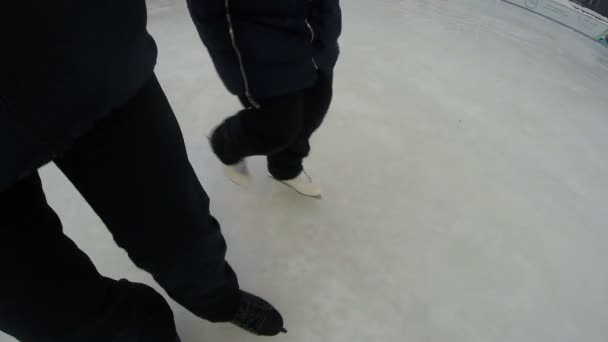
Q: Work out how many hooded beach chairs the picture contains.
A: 0